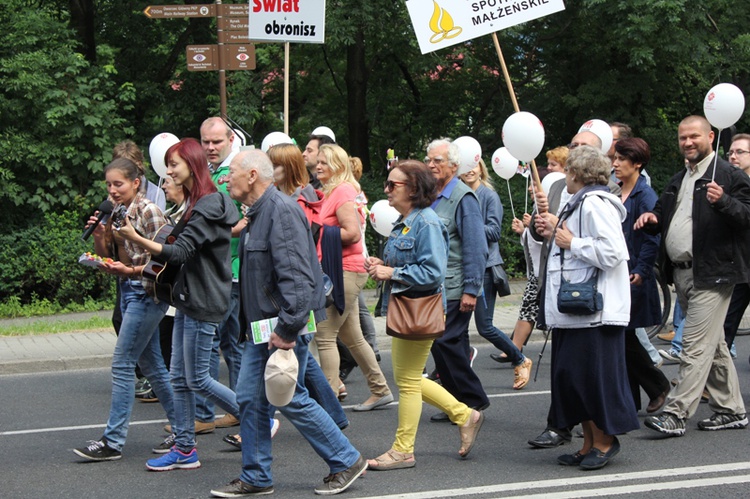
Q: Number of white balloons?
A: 11